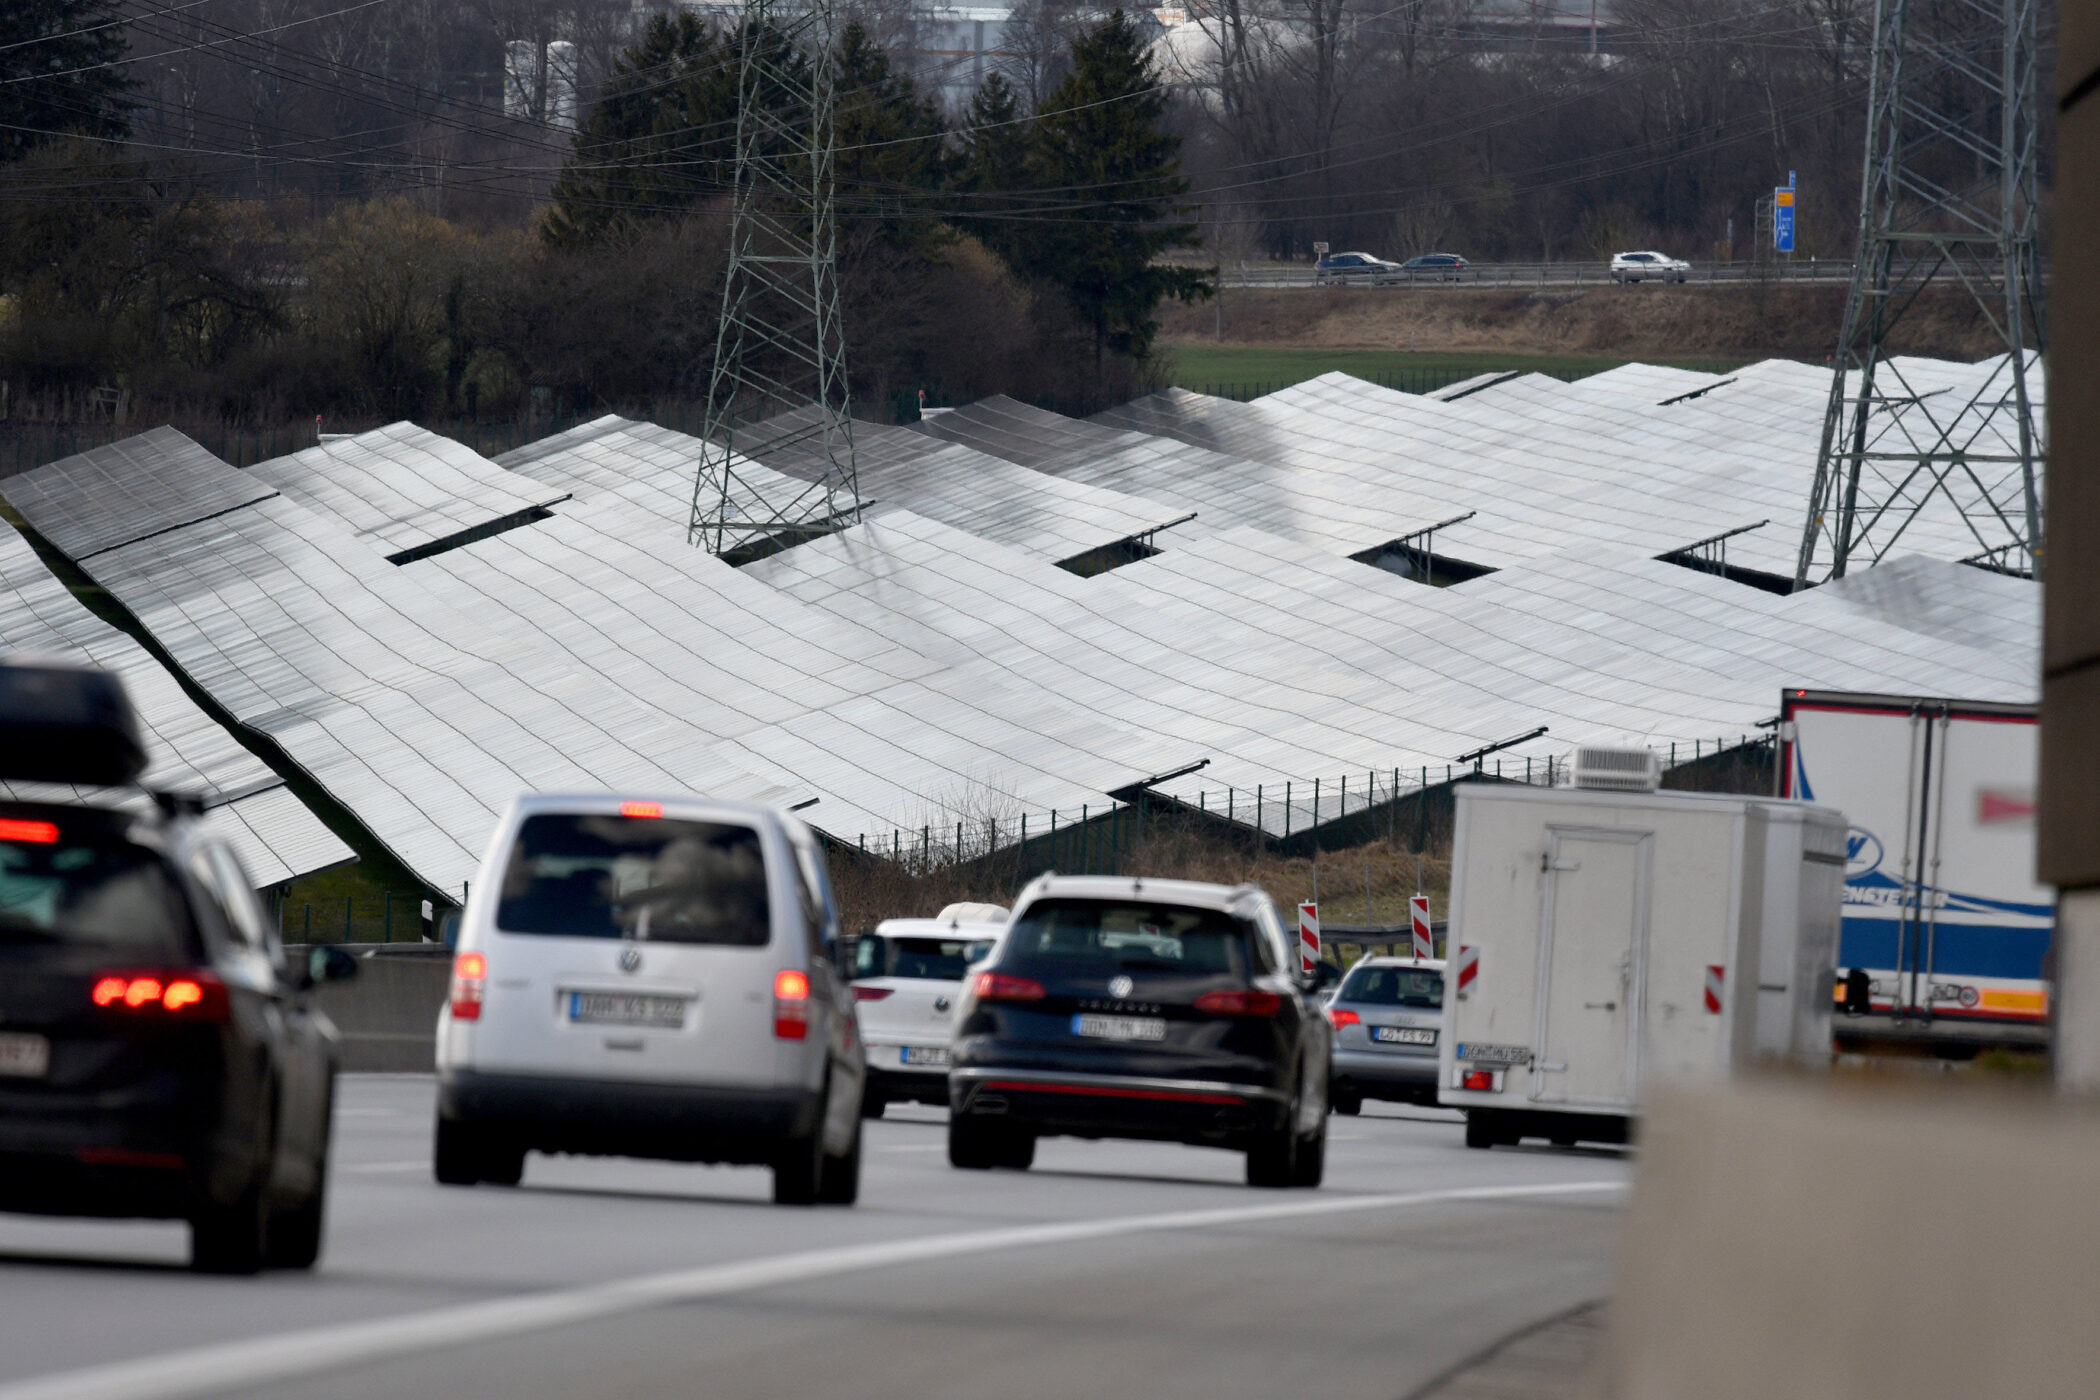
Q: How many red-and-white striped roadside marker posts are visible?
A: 2